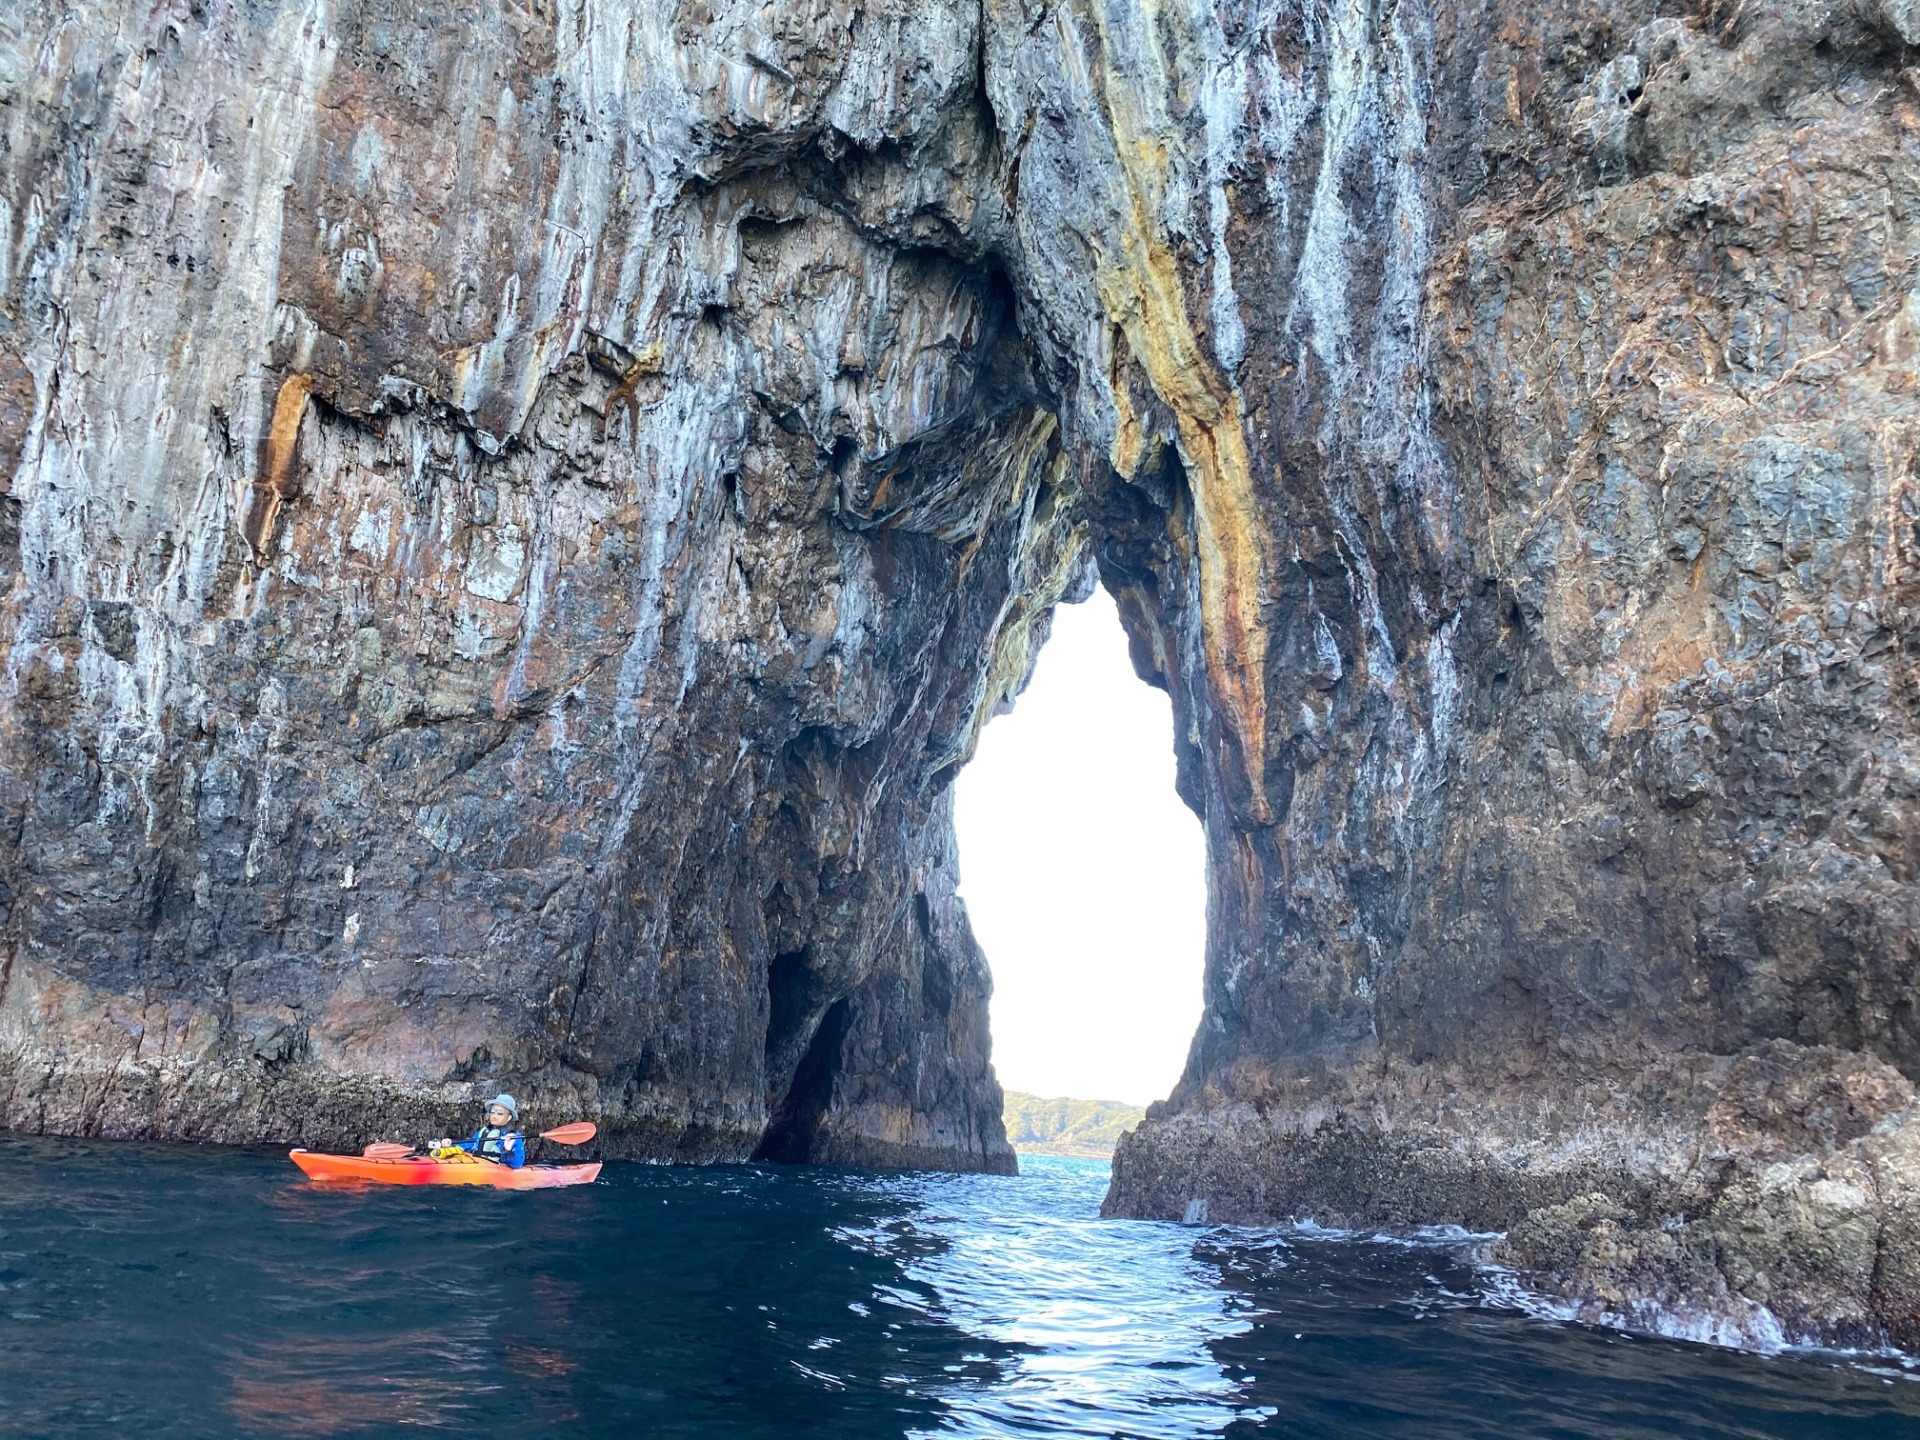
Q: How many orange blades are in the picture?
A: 2